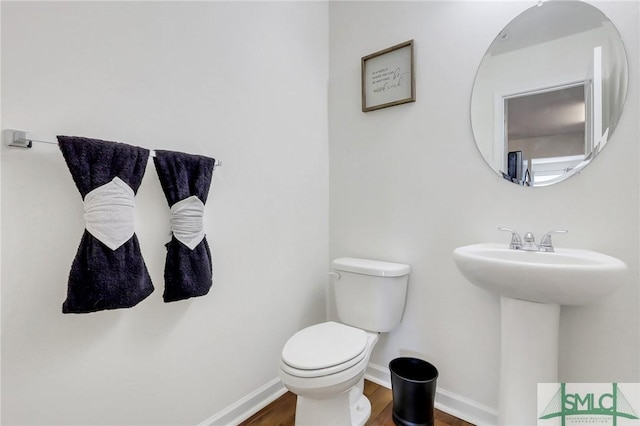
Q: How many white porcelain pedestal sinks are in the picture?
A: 1